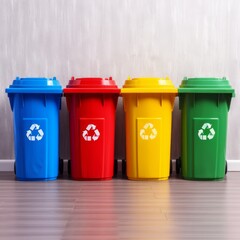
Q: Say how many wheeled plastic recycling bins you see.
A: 4